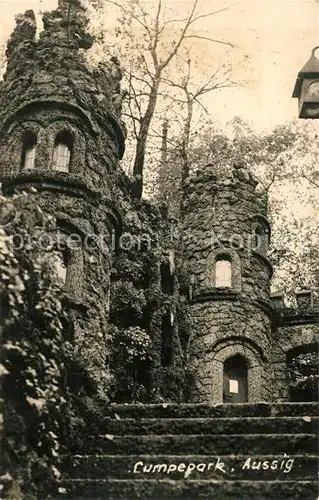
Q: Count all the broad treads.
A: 5